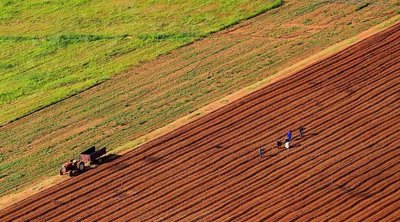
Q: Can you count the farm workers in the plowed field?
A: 5